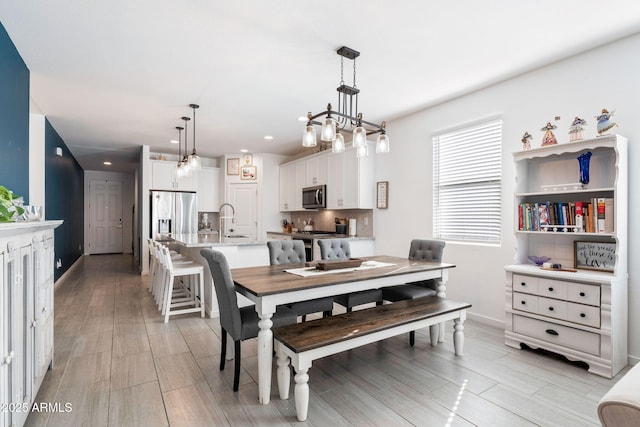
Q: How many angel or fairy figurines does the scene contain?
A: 4